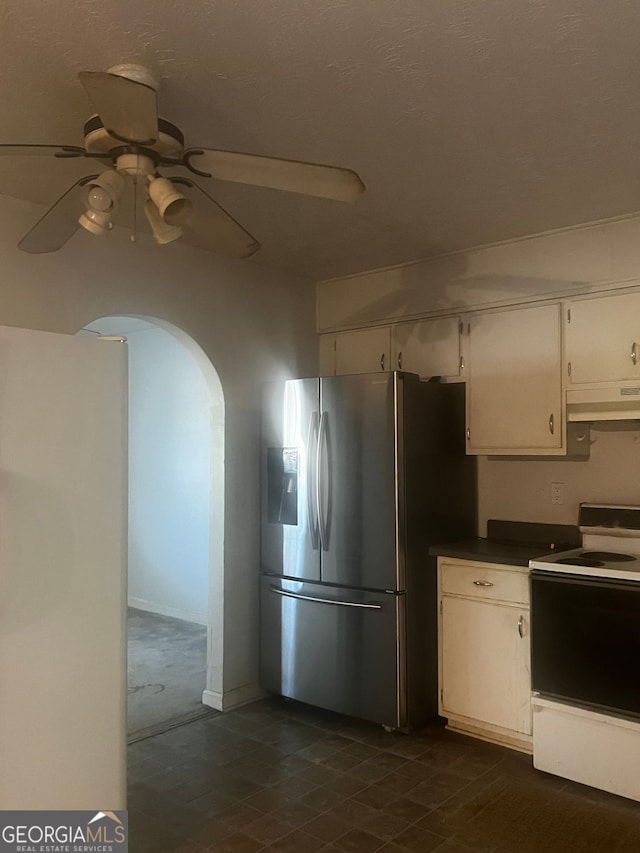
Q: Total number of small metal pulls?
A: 6